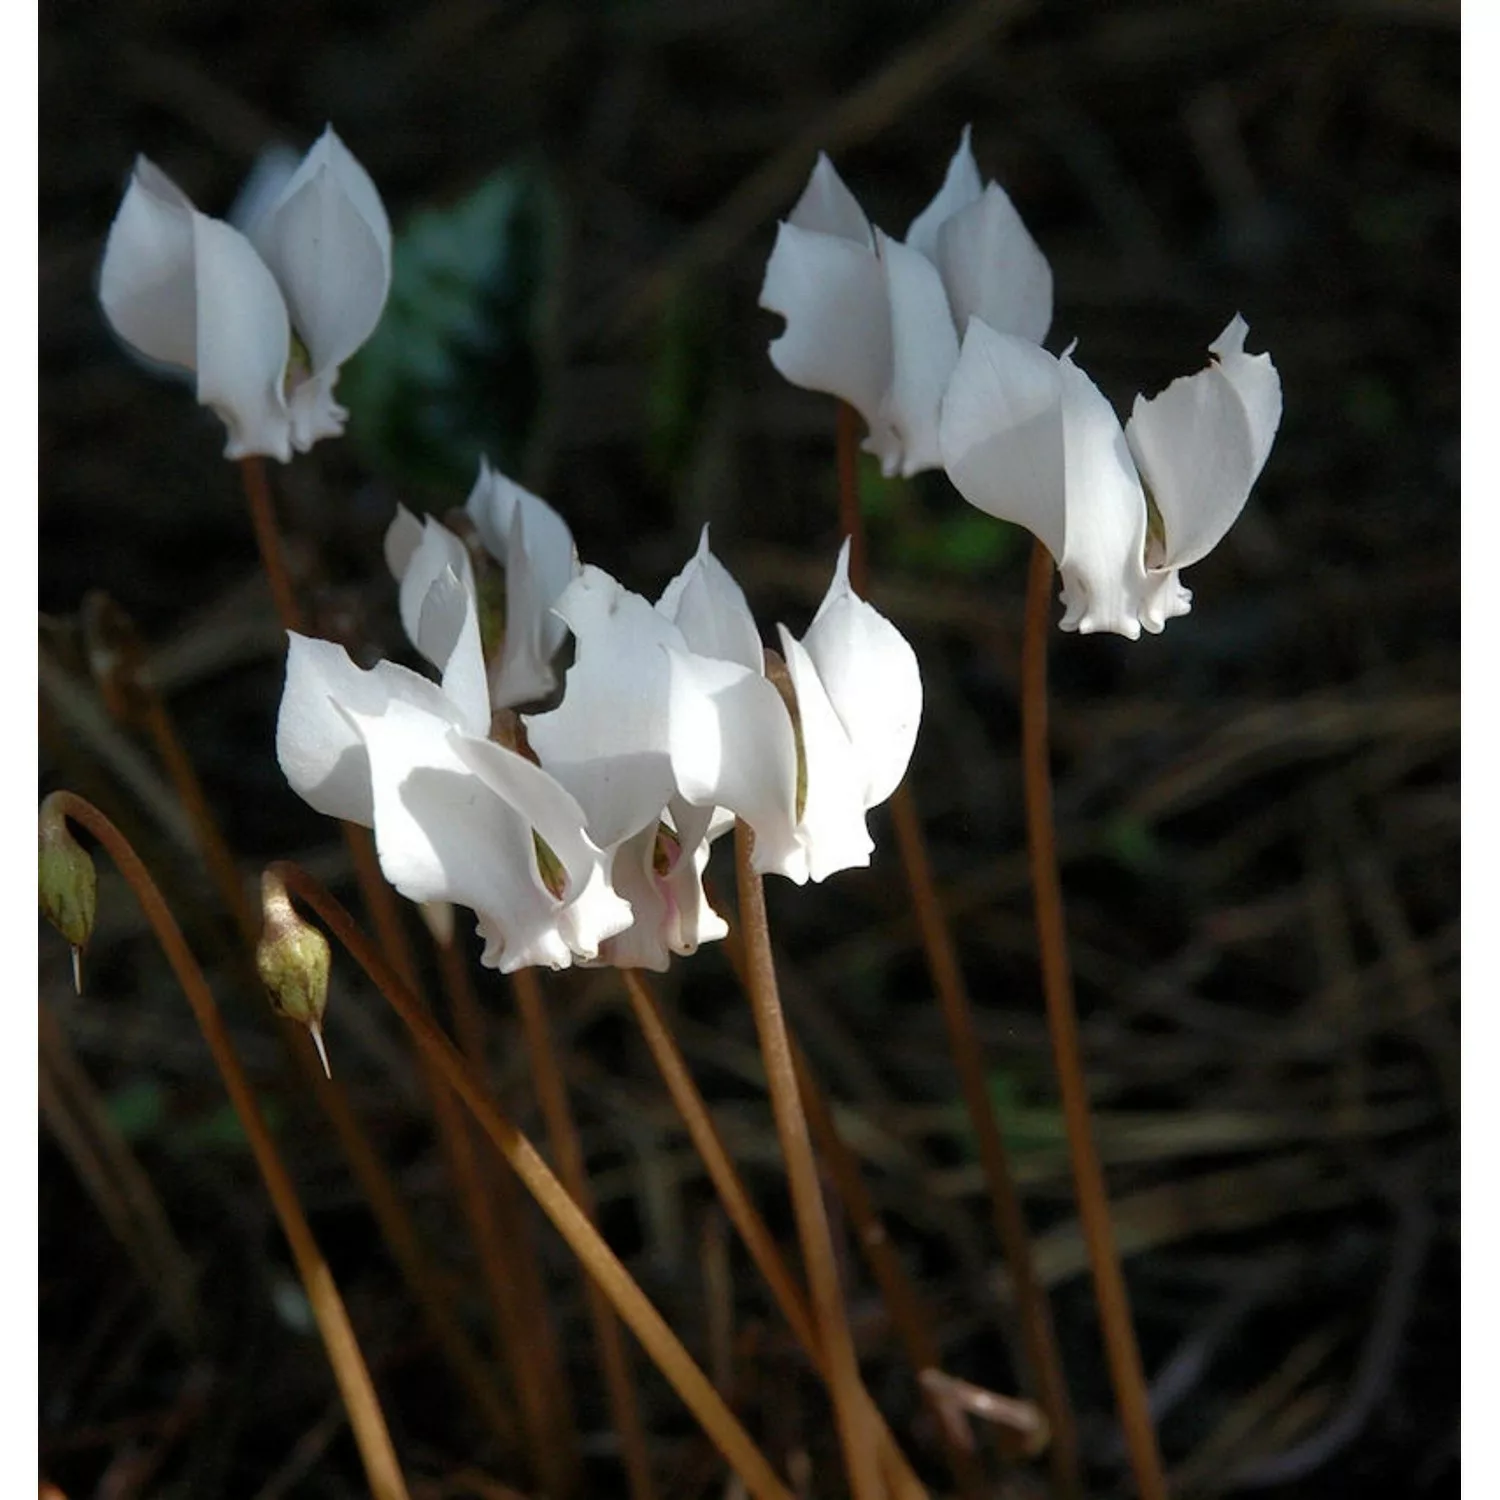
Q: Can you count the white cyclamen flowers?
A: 7